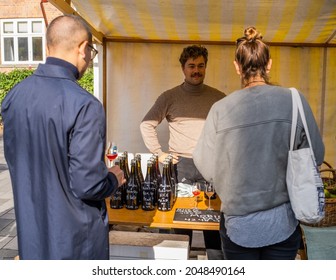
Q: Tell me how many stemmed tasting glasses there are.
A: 3